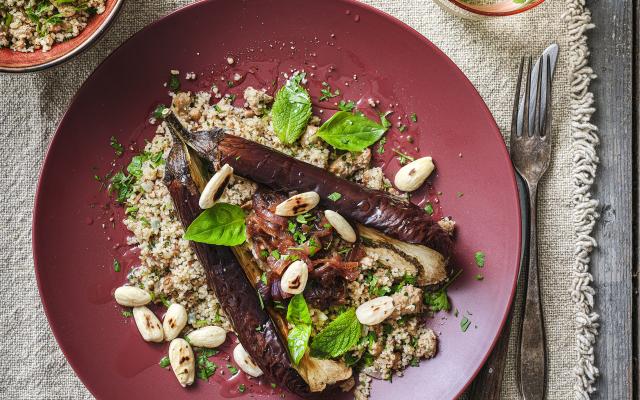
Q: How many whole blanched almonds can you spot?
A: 12